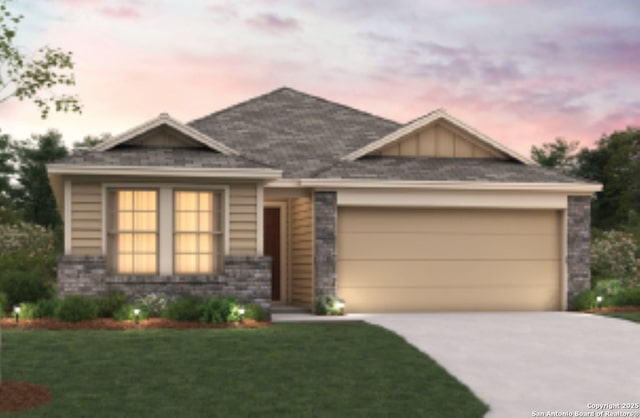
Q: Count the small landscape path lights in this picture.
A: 5